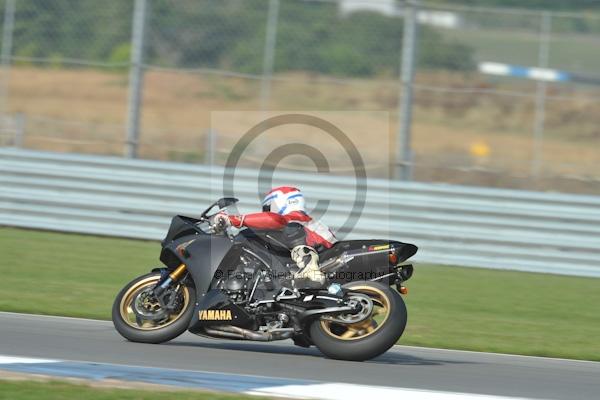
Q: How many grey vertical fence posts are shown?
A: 5